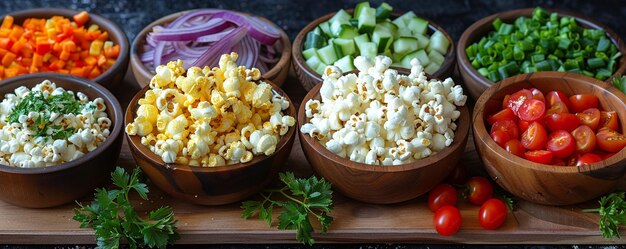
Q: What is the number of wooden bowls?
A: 8